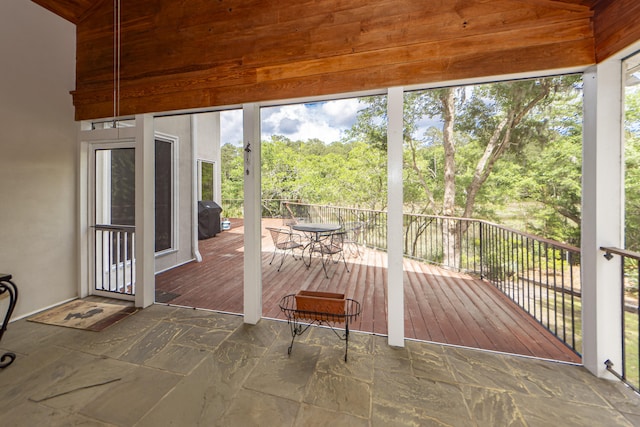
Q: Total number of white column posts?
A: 4